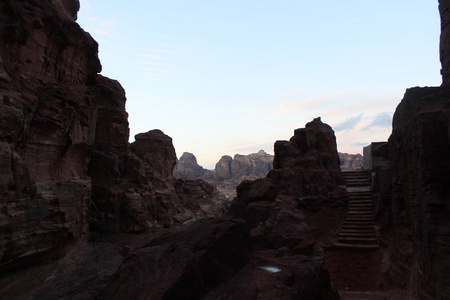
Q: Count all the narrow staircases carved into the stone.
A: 1